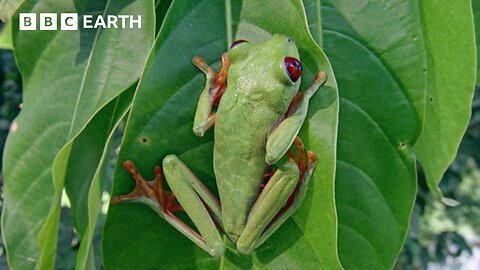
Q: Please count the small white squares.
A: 3